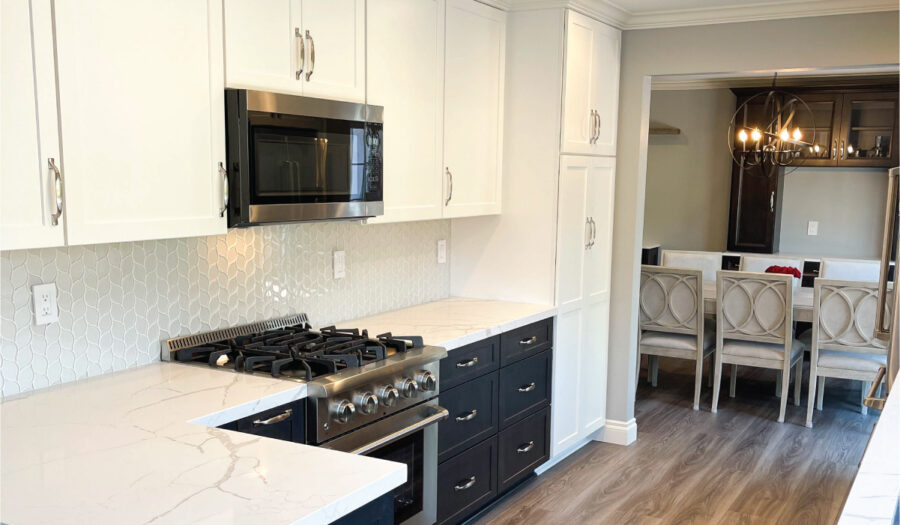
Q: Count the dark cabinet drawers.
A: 7